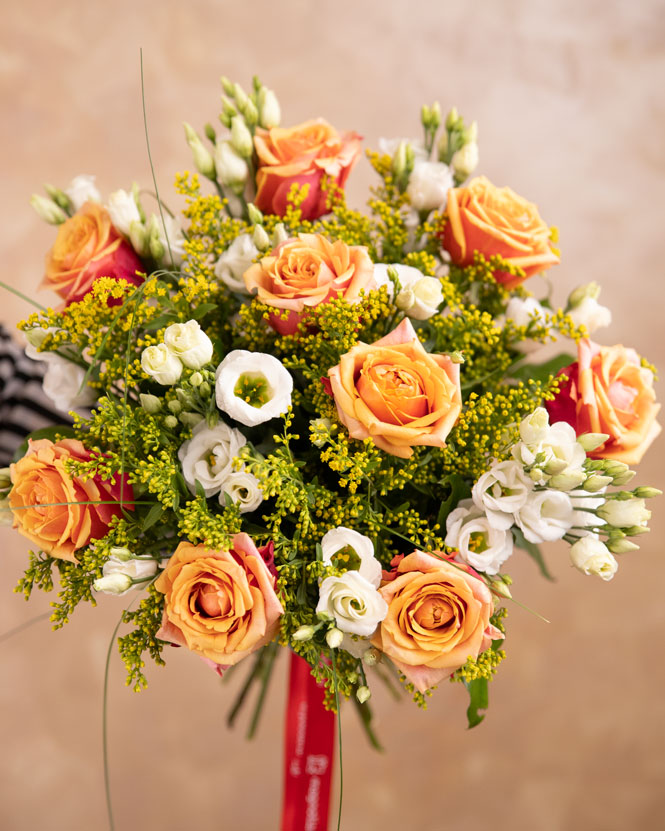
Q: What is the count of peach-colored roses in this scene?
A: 9